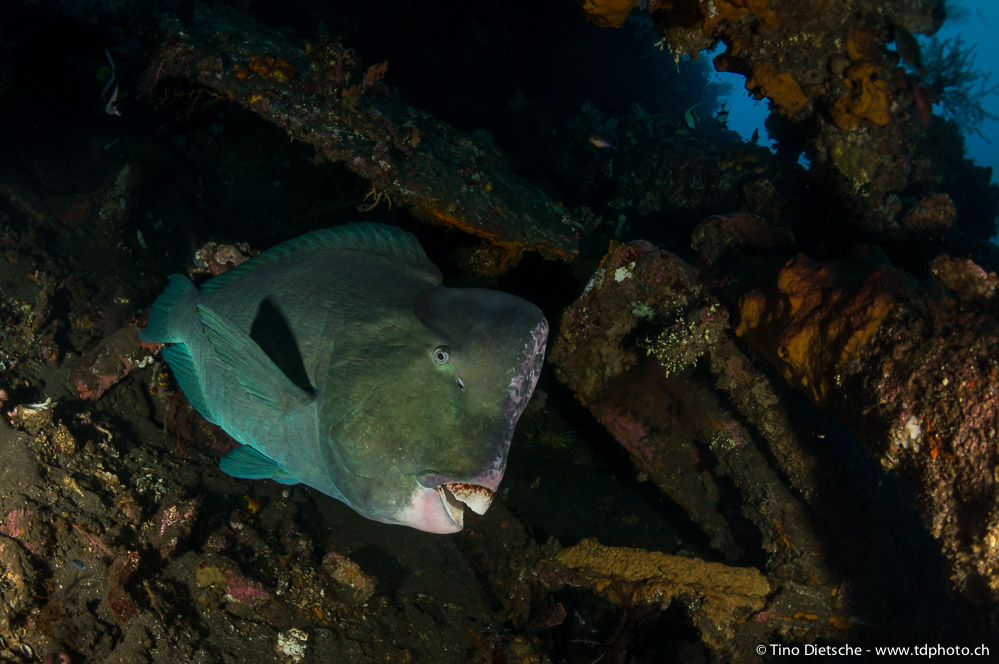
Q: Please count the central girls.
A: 0